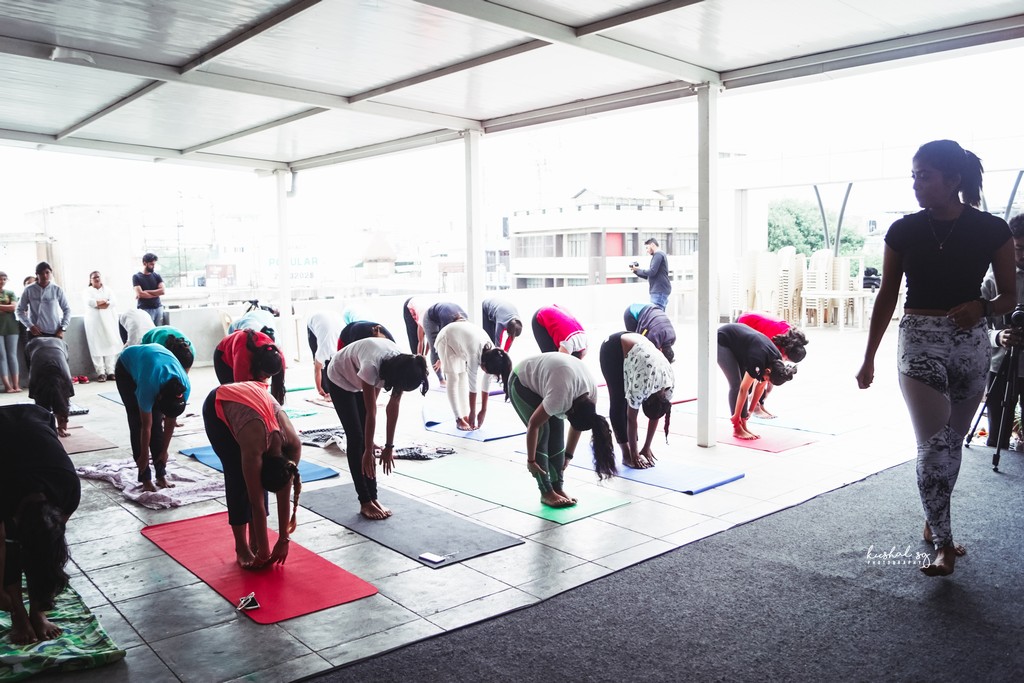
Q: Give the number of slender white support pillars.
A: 3